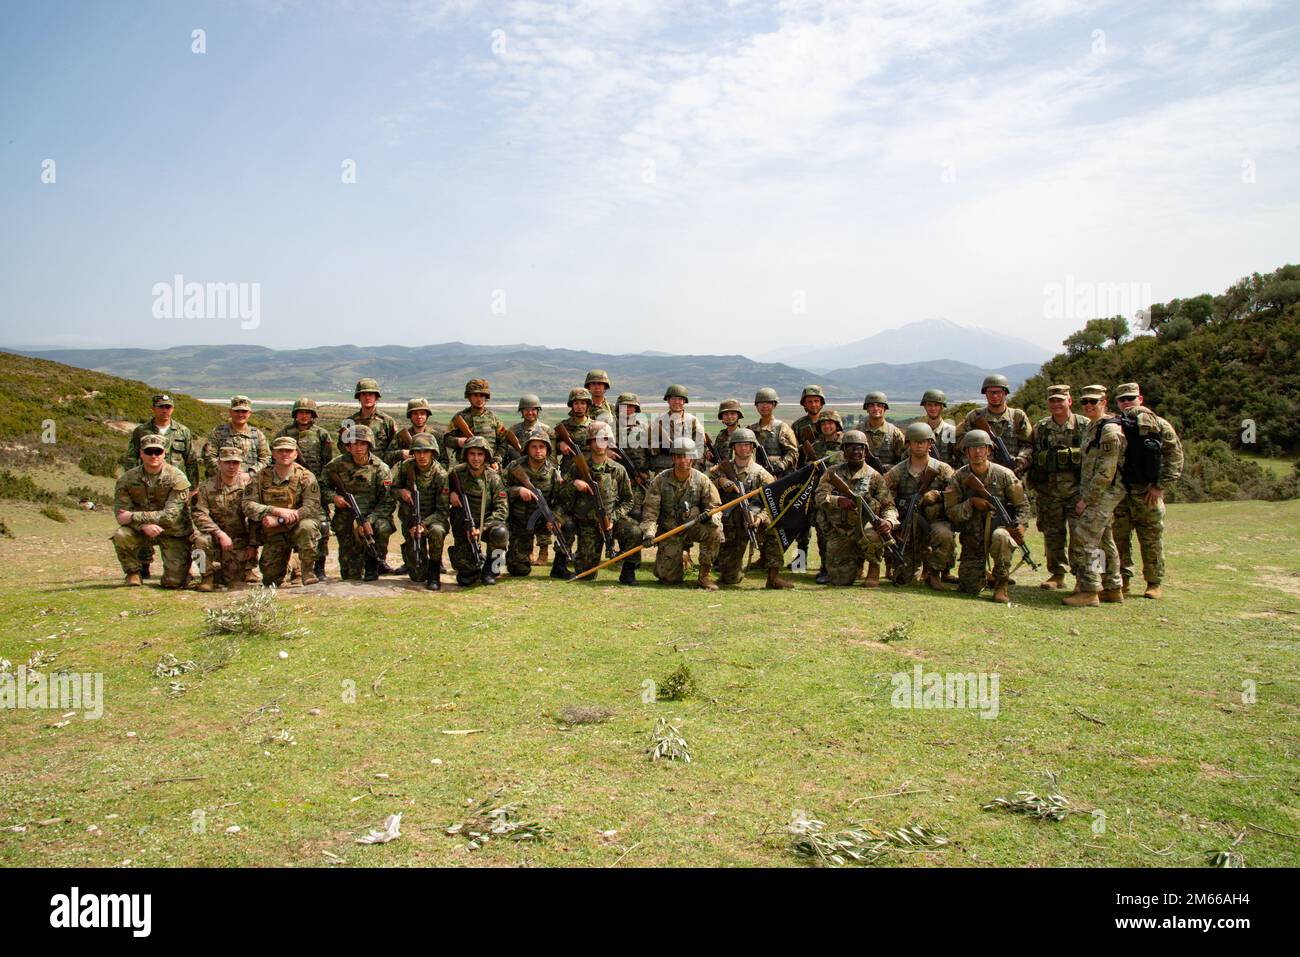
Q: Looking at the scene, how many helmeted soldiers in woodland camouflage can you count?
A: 15